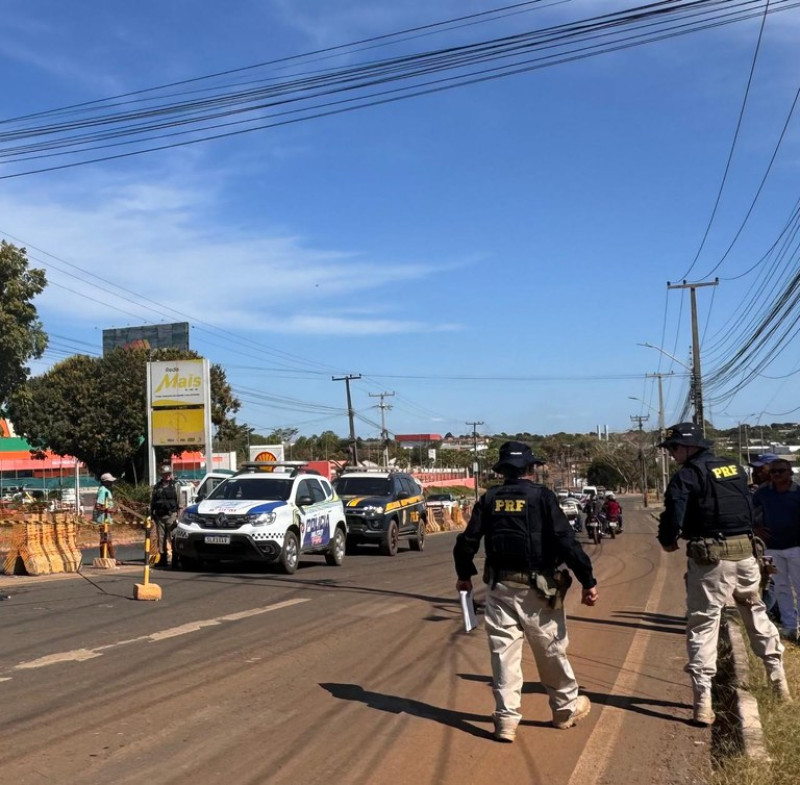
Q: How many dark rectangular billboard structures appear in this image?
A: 1